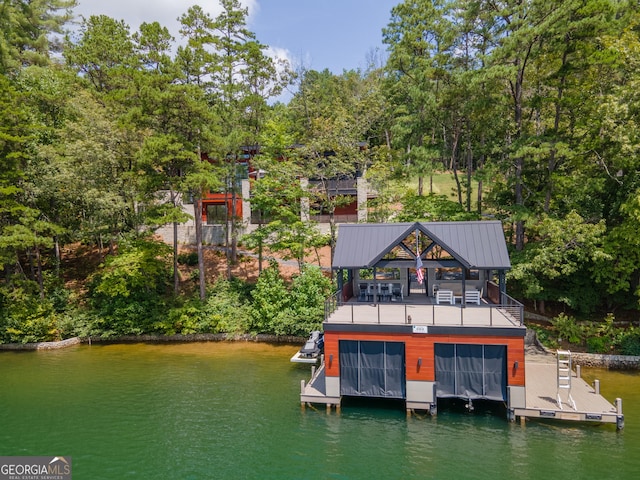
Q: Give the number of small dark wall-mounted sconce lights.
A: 3